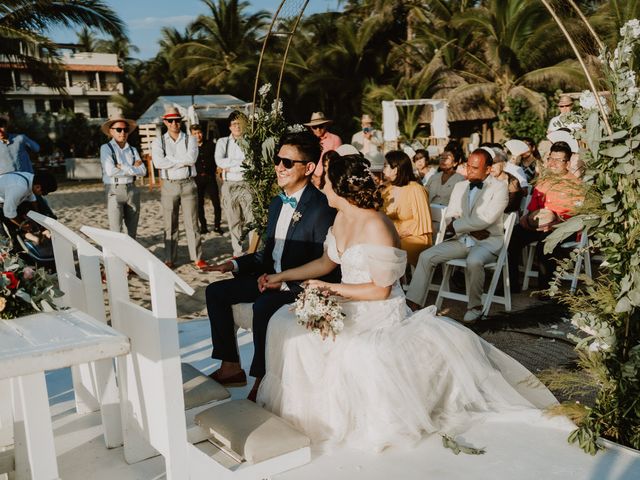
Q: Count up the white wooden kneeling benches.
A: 2